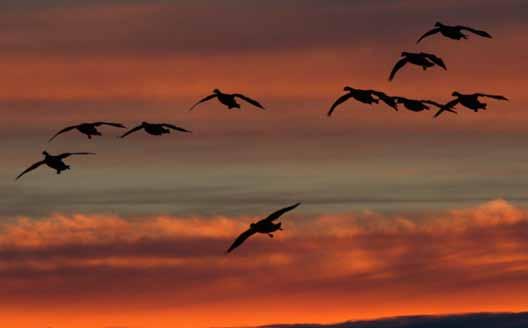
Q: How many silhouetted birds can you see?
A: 10